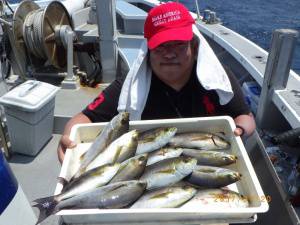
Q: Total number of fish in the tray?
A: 13